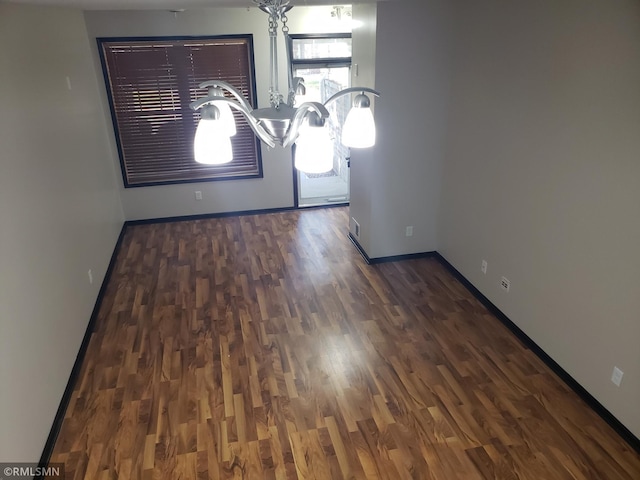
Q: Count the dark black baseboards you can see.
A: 5